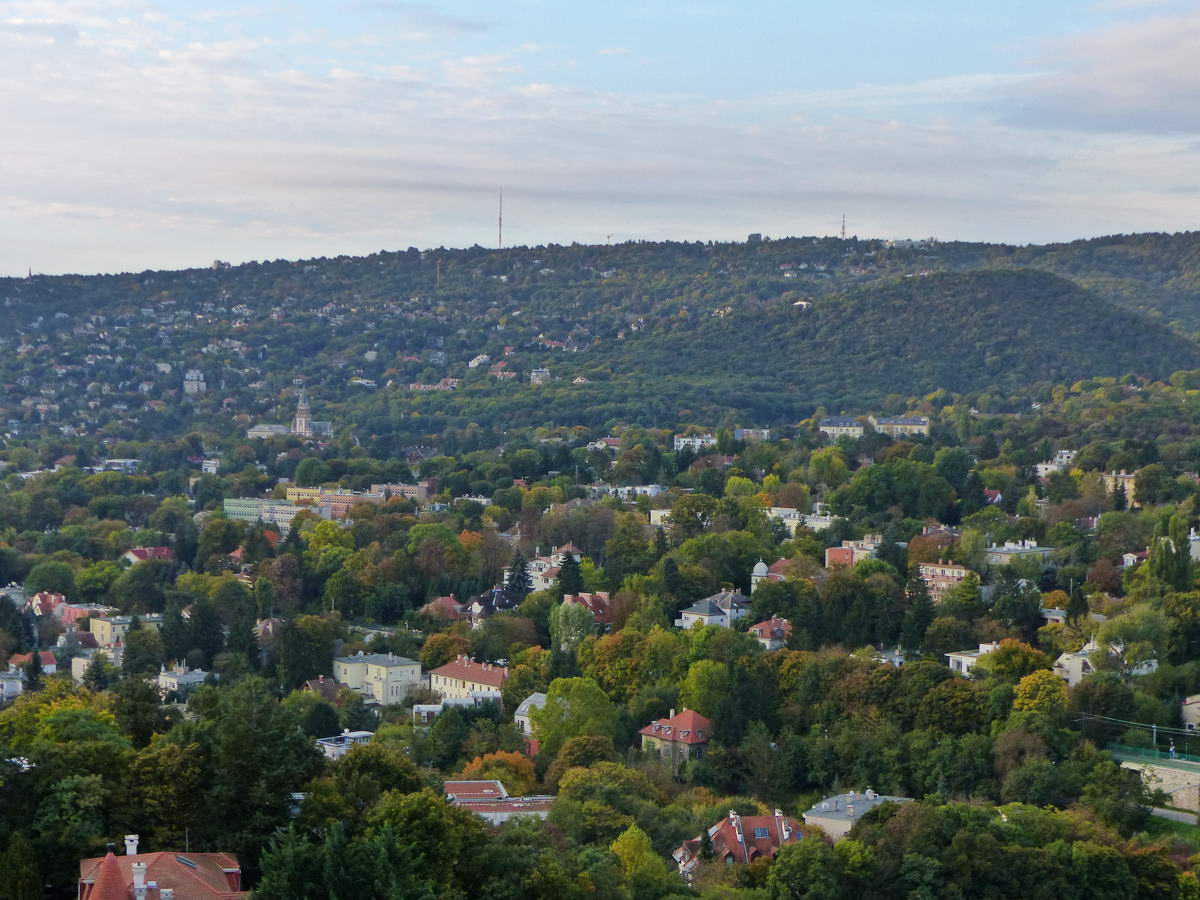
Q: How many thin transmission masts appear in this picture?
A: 2